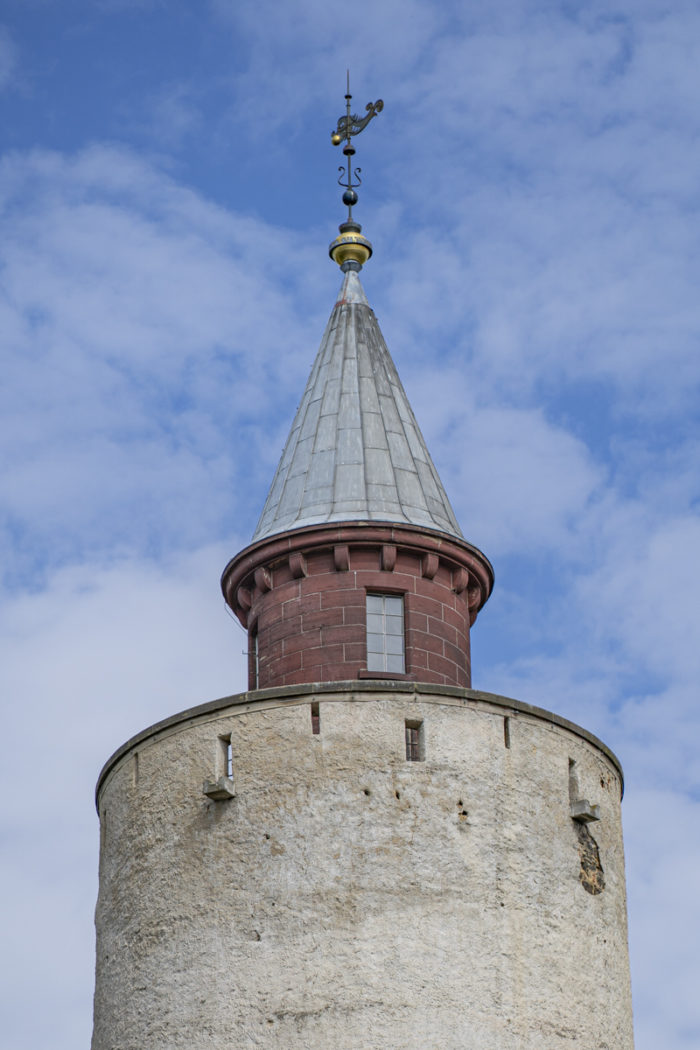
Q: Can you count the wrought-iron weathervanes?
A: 1